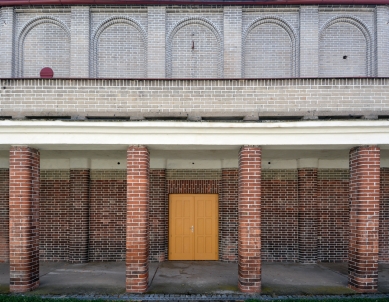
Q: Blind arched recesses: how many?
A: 5